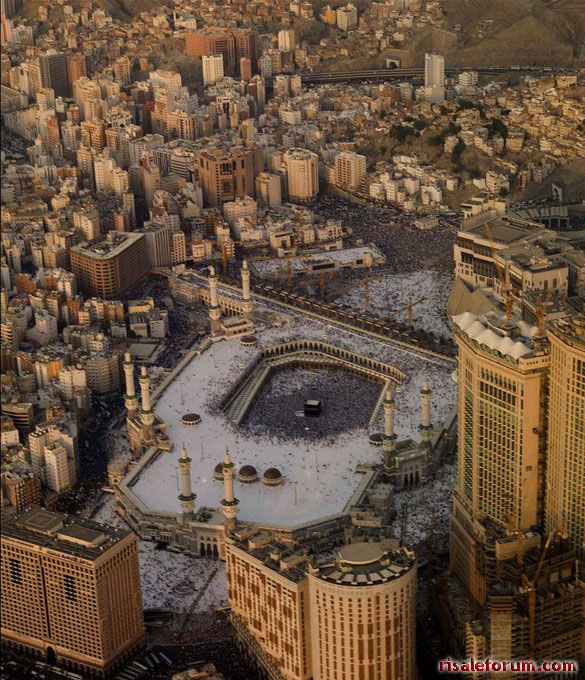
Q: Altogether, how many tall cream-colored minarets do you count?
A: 8